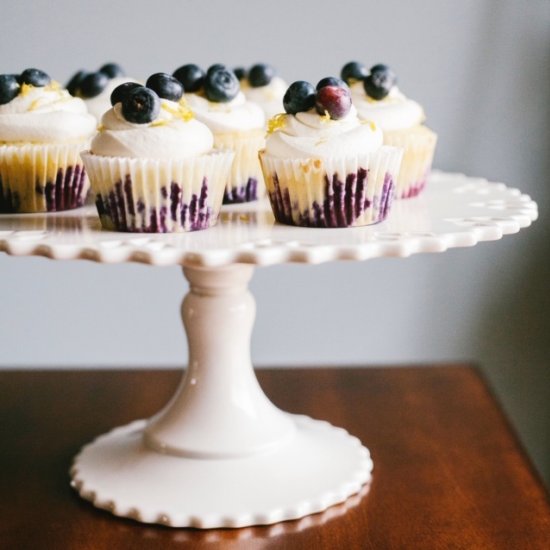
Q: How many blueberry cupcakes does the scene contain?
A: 7